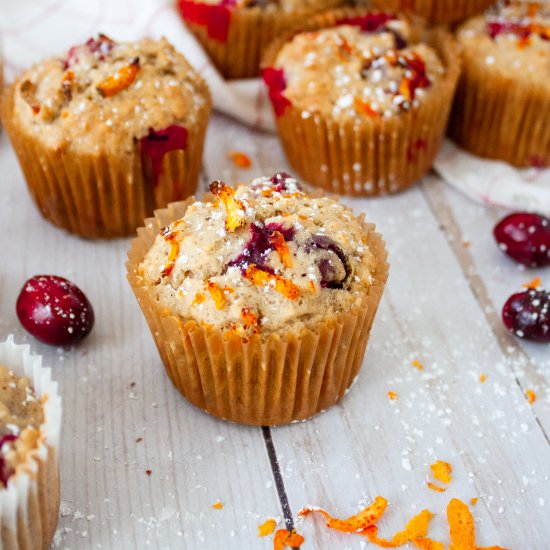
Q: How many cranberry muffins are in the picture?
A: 7